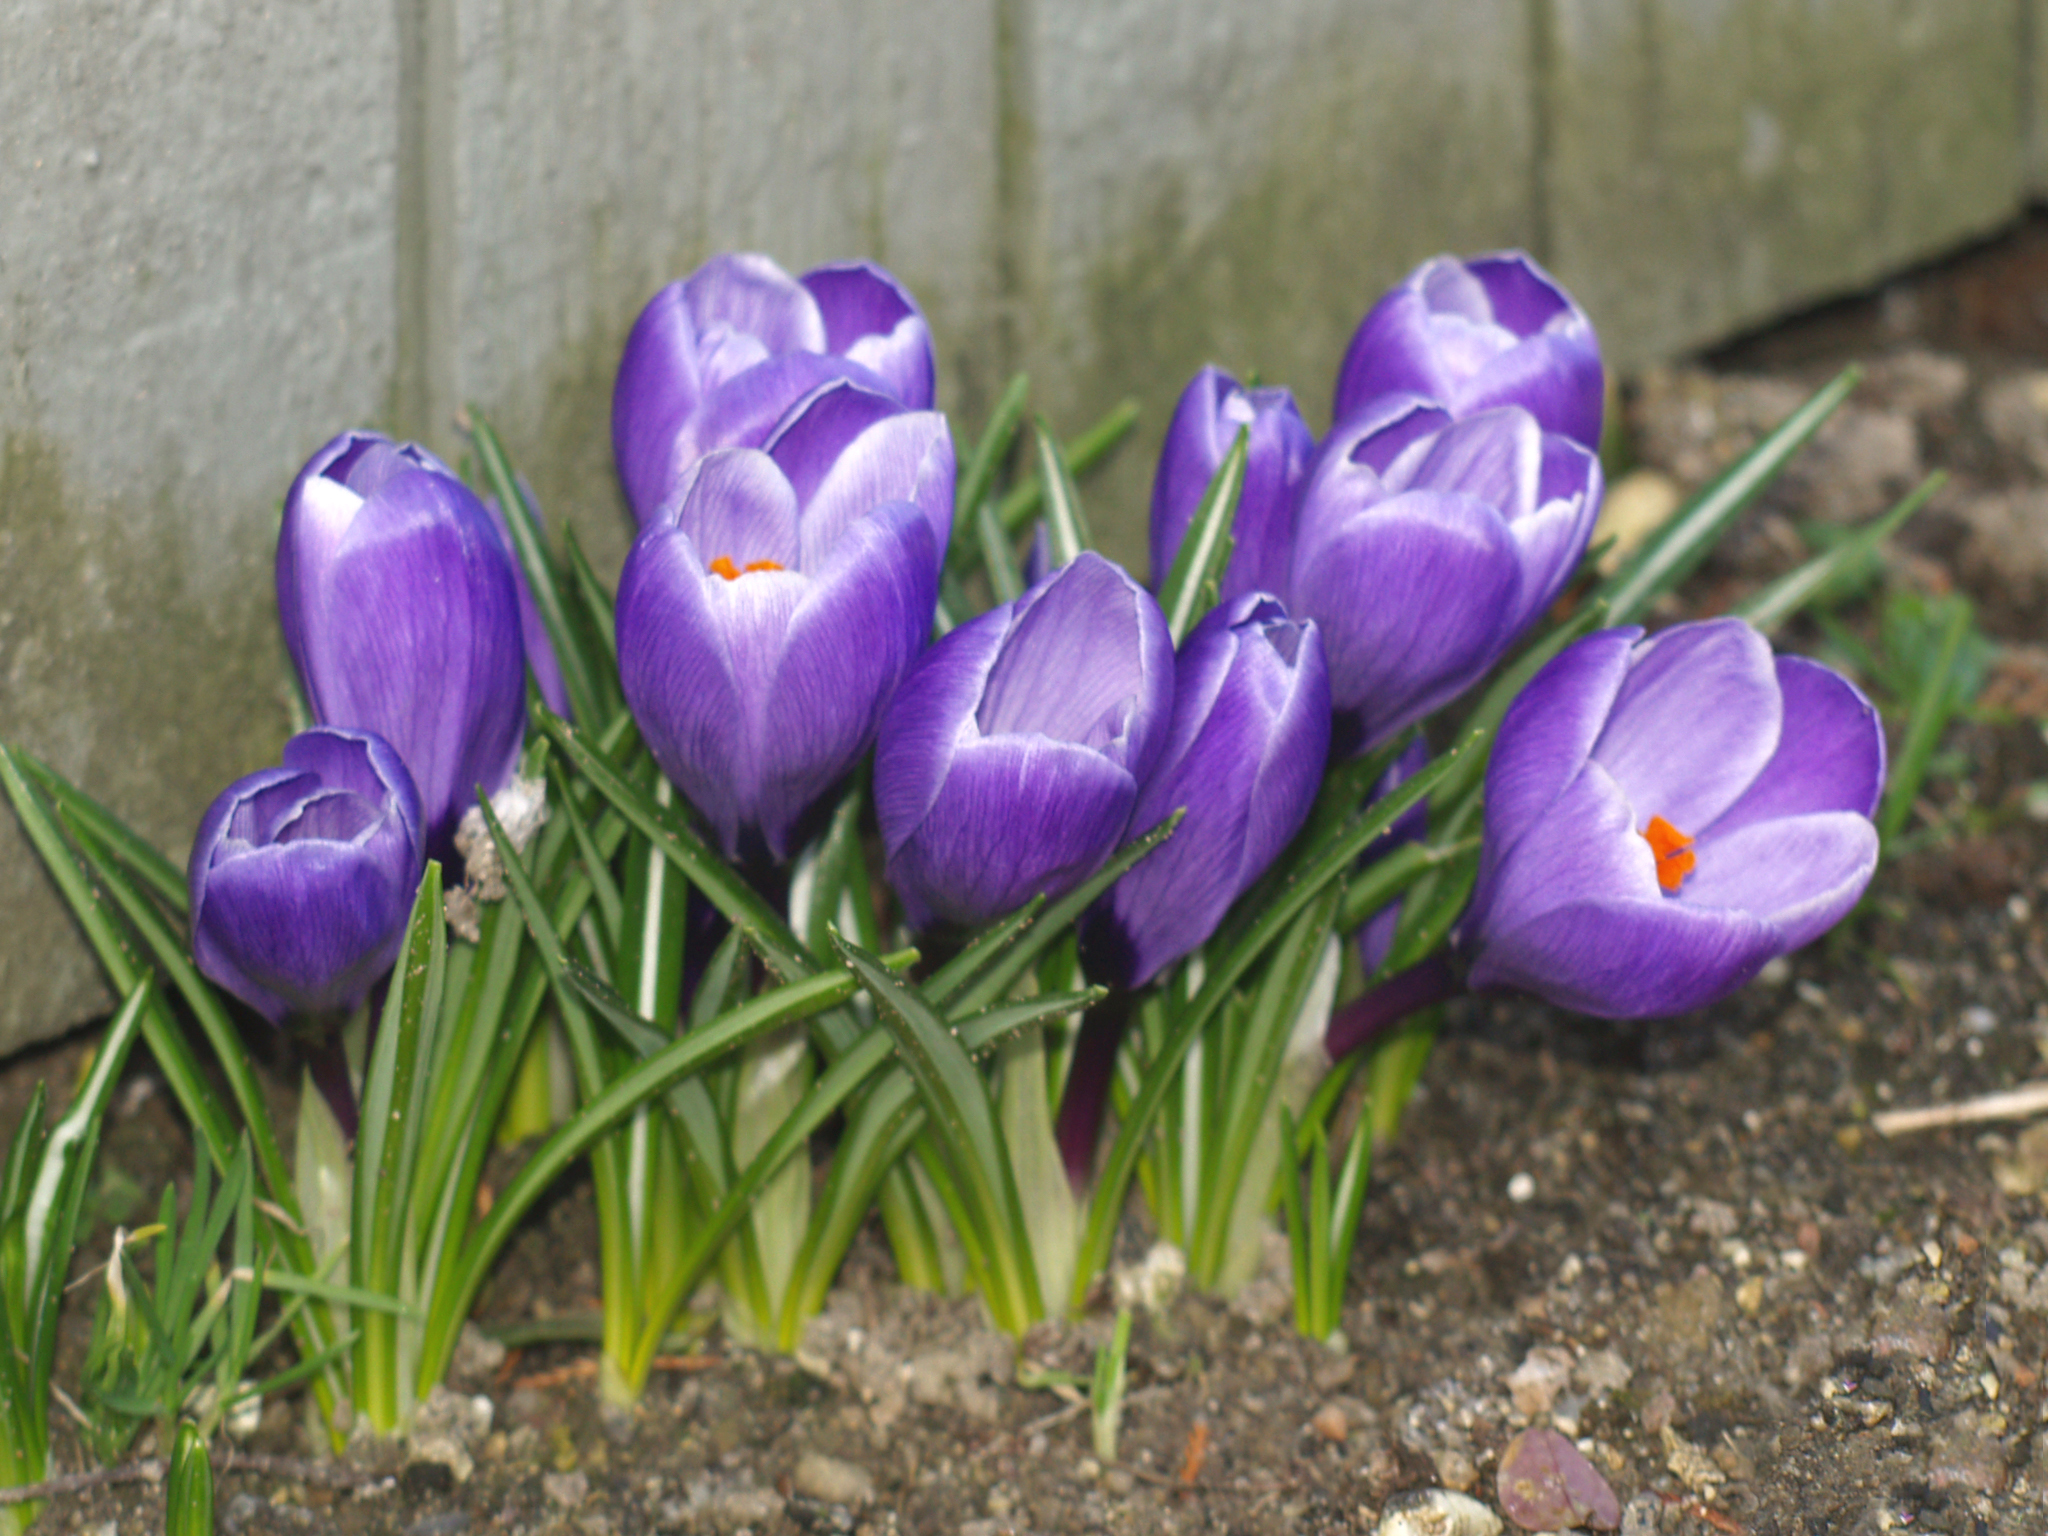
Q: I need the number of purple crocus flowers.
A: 10